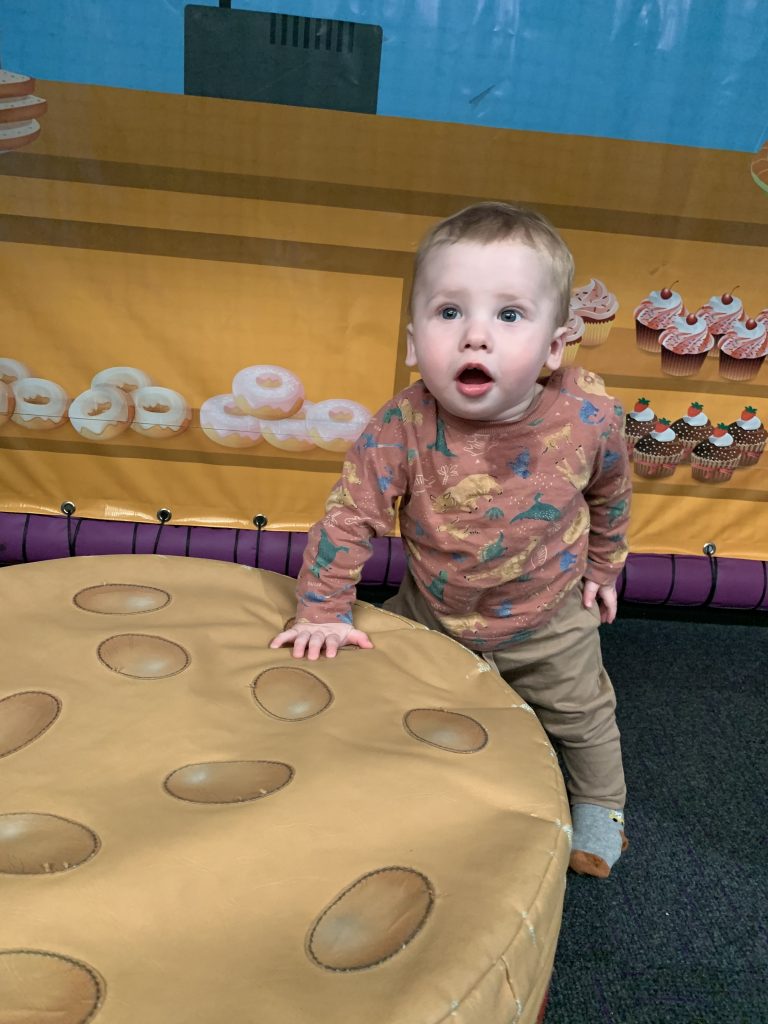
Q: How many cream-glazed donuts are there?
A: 6